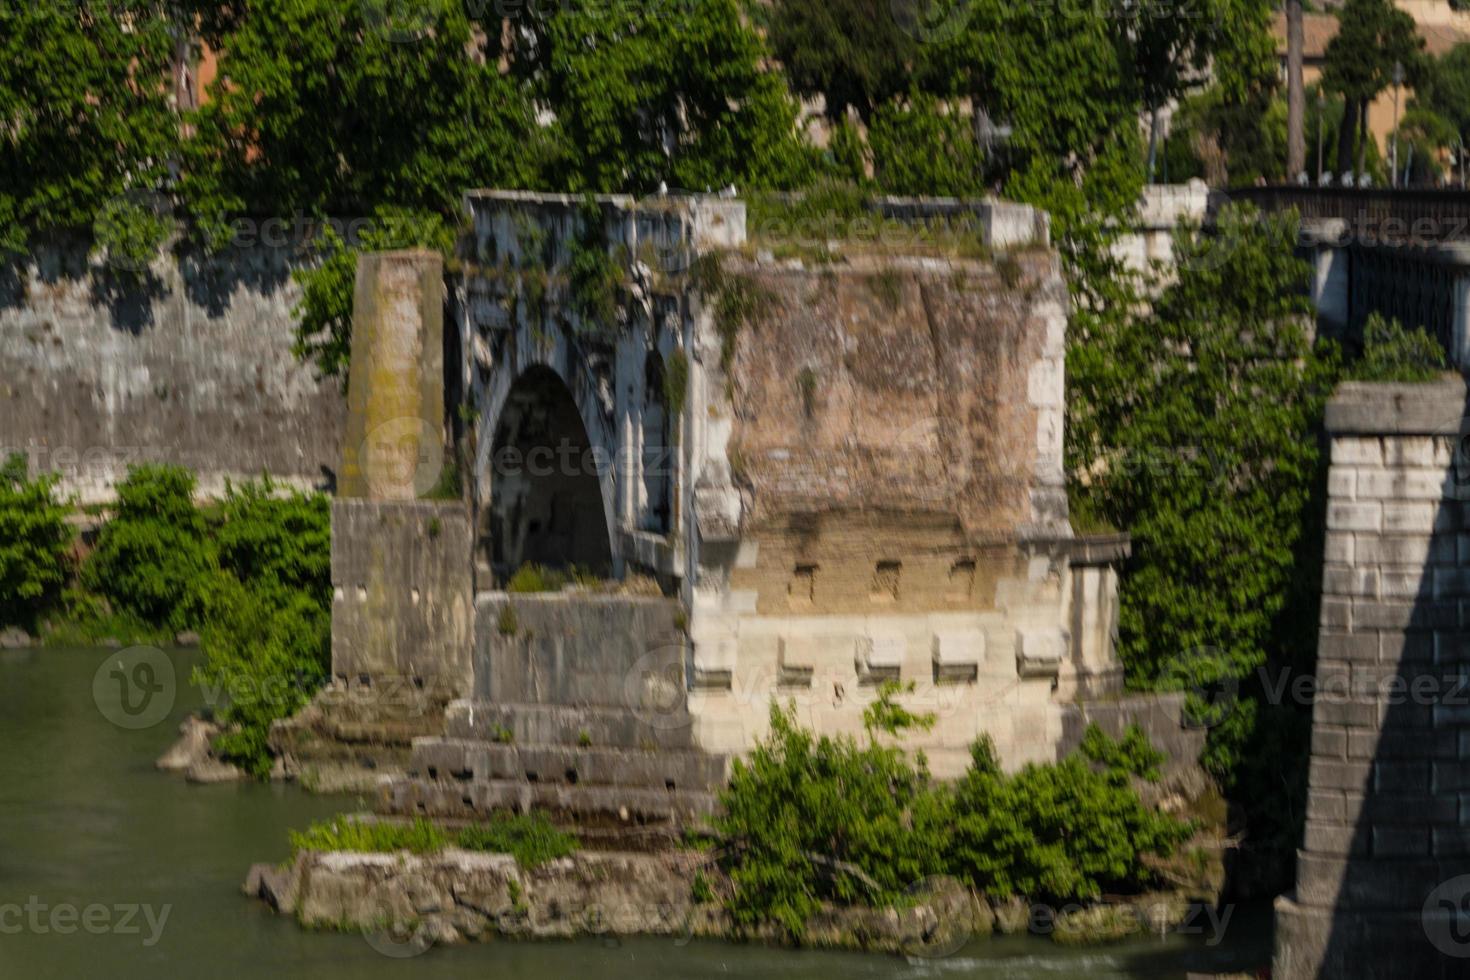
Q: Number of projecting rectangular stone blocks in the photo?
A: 5